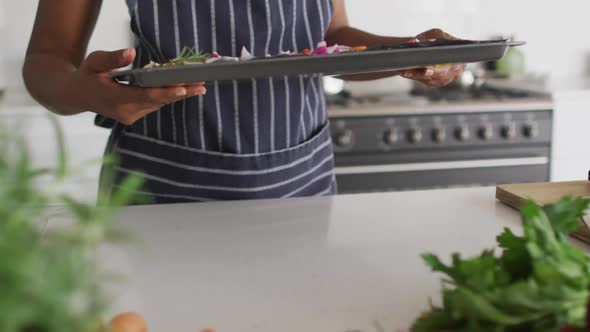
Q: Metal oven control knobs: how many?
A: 8